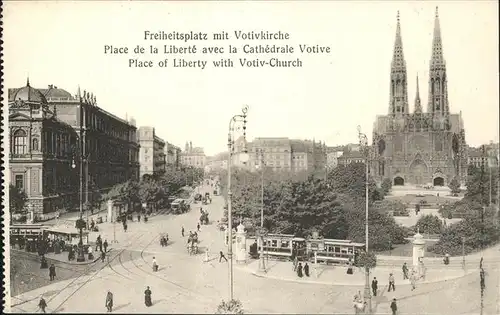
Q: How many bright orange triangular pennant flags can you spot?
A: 0